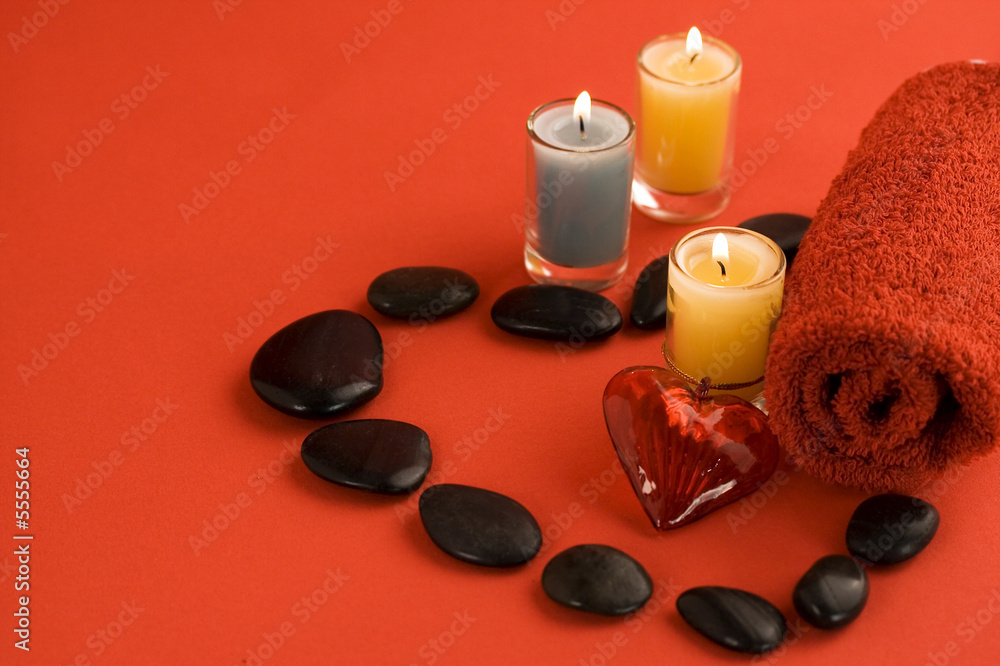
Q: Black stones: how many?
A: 11